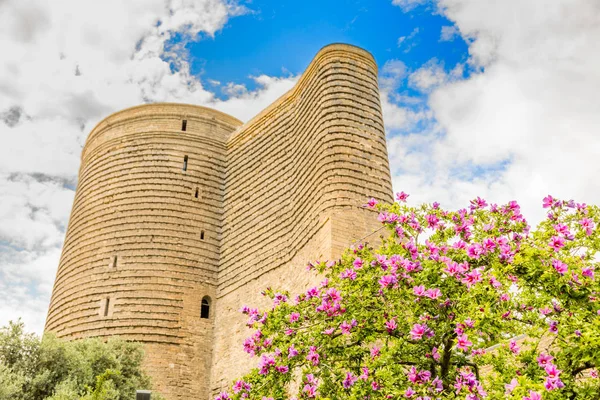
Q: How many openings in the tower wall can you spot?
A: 7